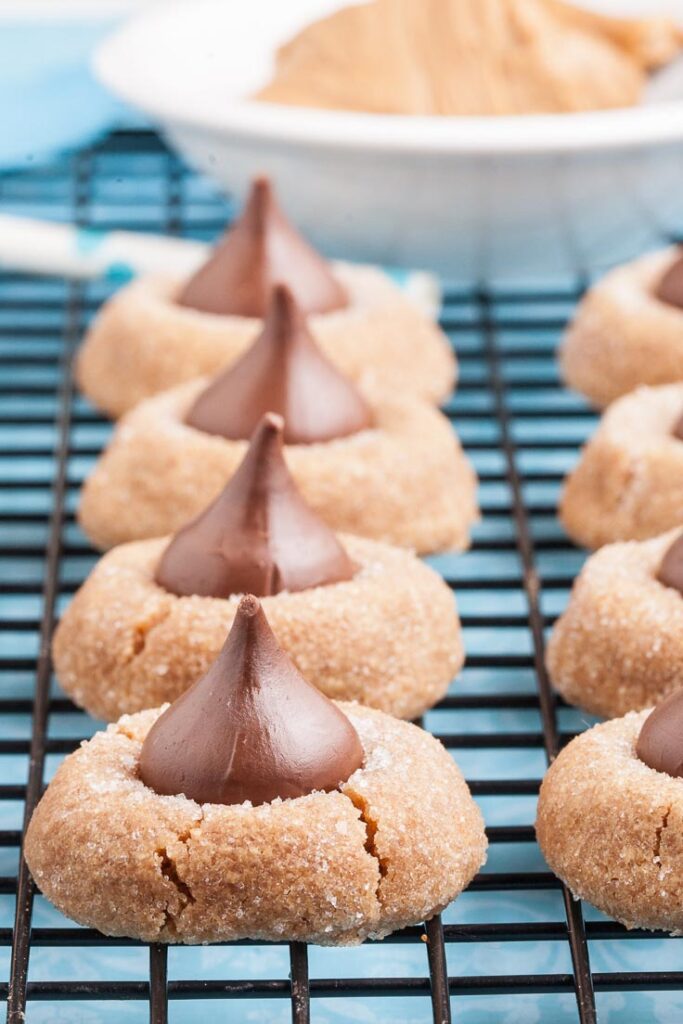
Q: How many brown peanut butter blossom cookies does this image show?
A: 8